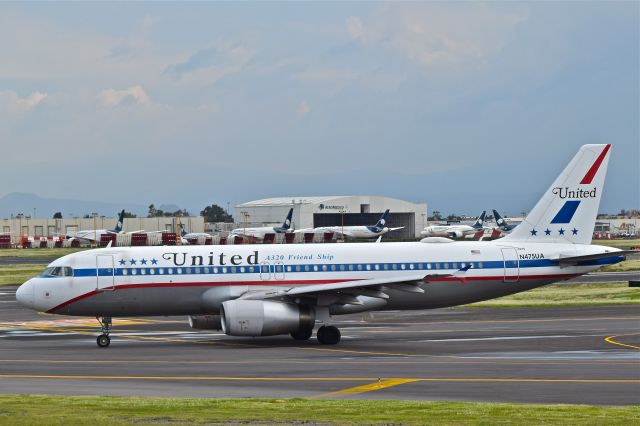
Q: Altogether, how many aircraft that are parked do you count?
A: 6